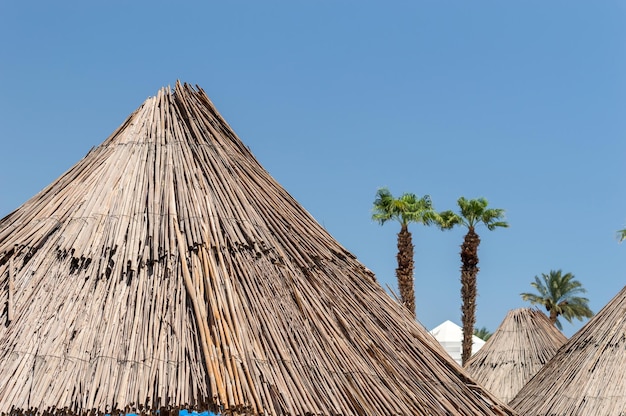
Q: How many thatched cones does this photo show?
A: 3